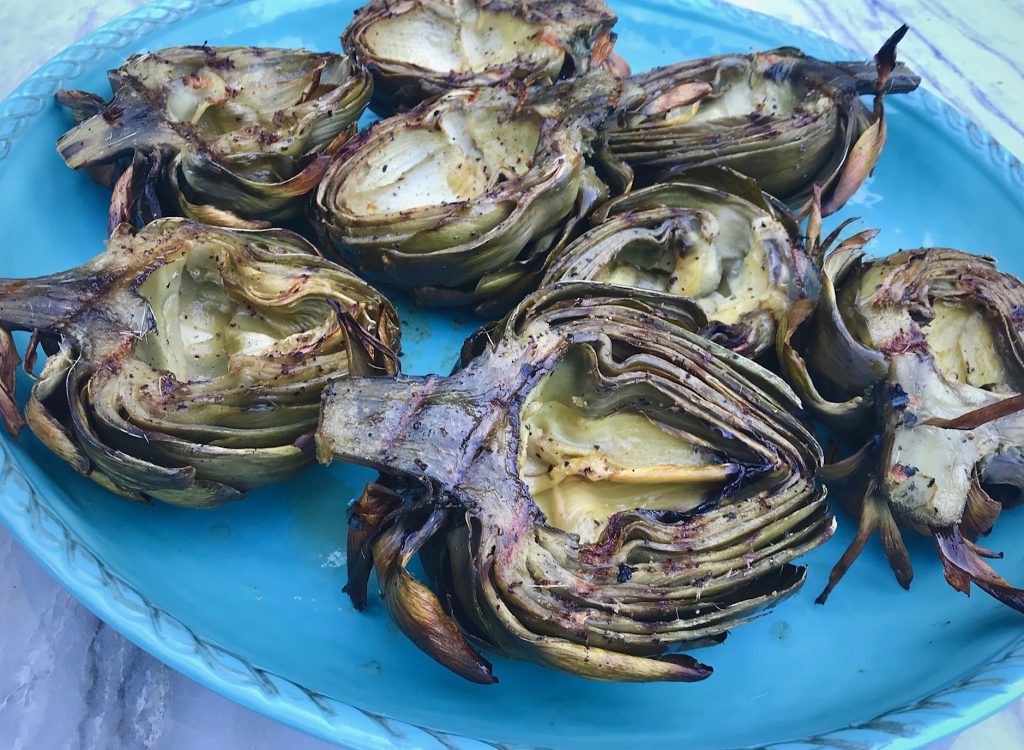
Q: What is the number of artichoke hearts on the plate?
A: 8